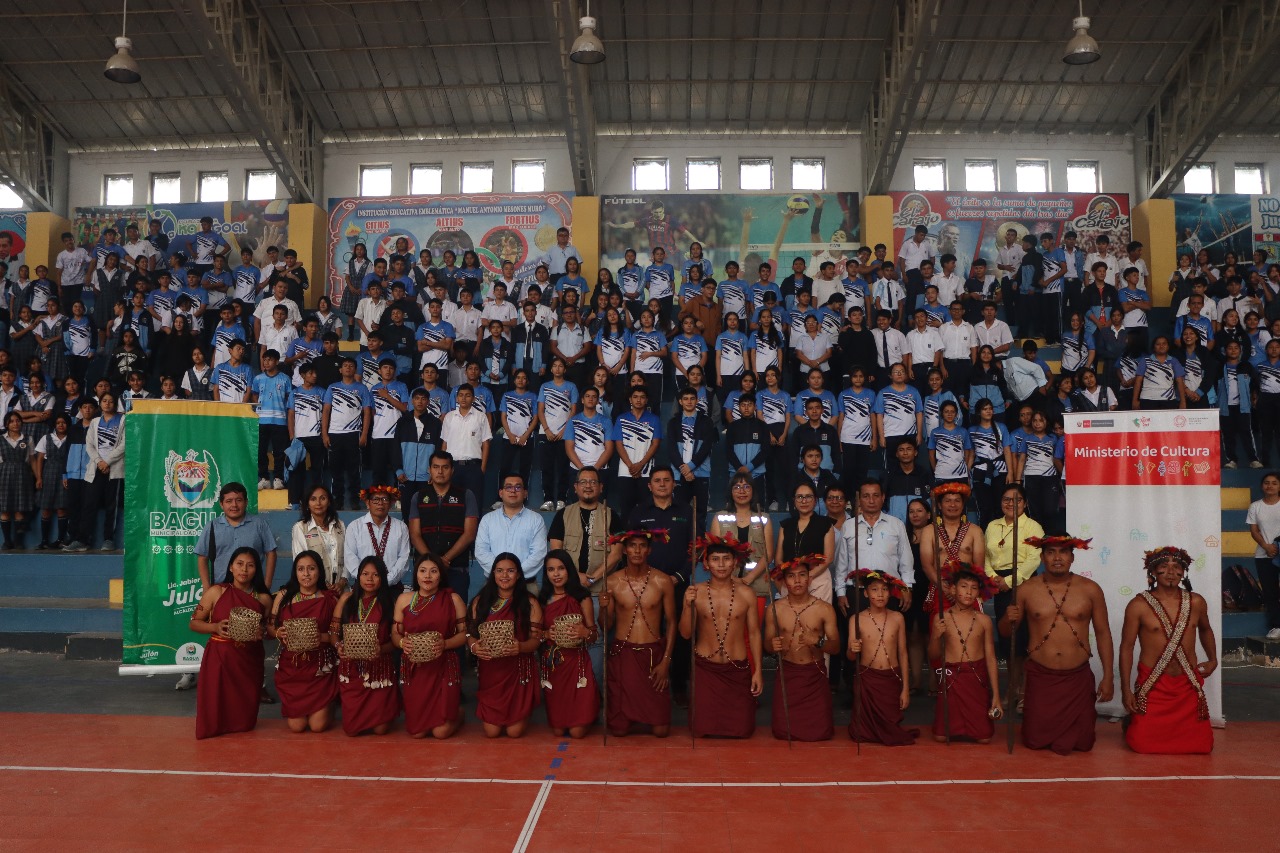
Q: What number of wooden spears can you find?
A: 6